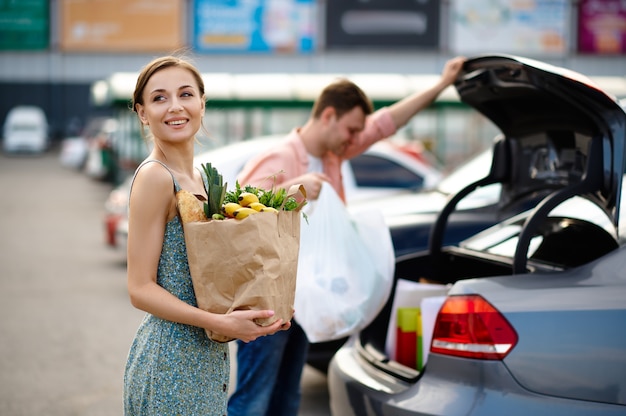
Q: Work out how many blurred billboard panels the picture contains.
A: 6